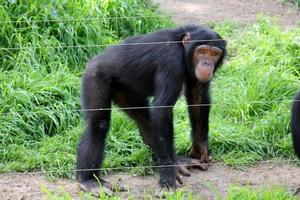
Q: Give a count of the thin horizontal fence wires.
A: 4